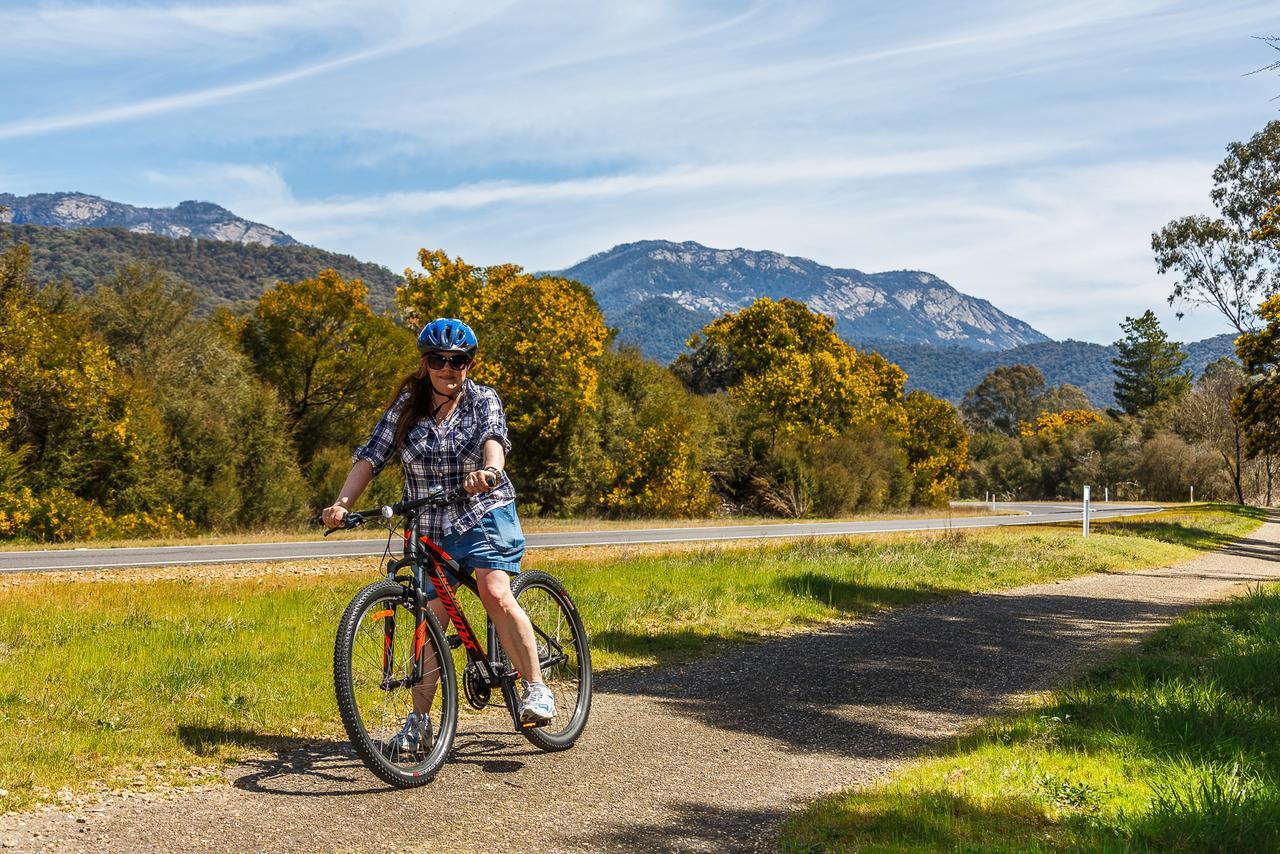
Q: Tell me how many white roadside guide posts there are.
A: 5